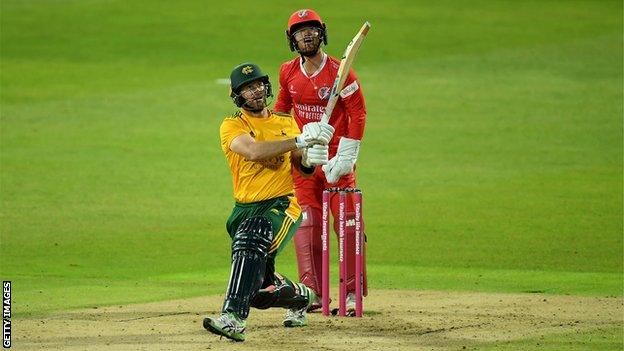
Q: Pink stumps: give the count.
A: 3